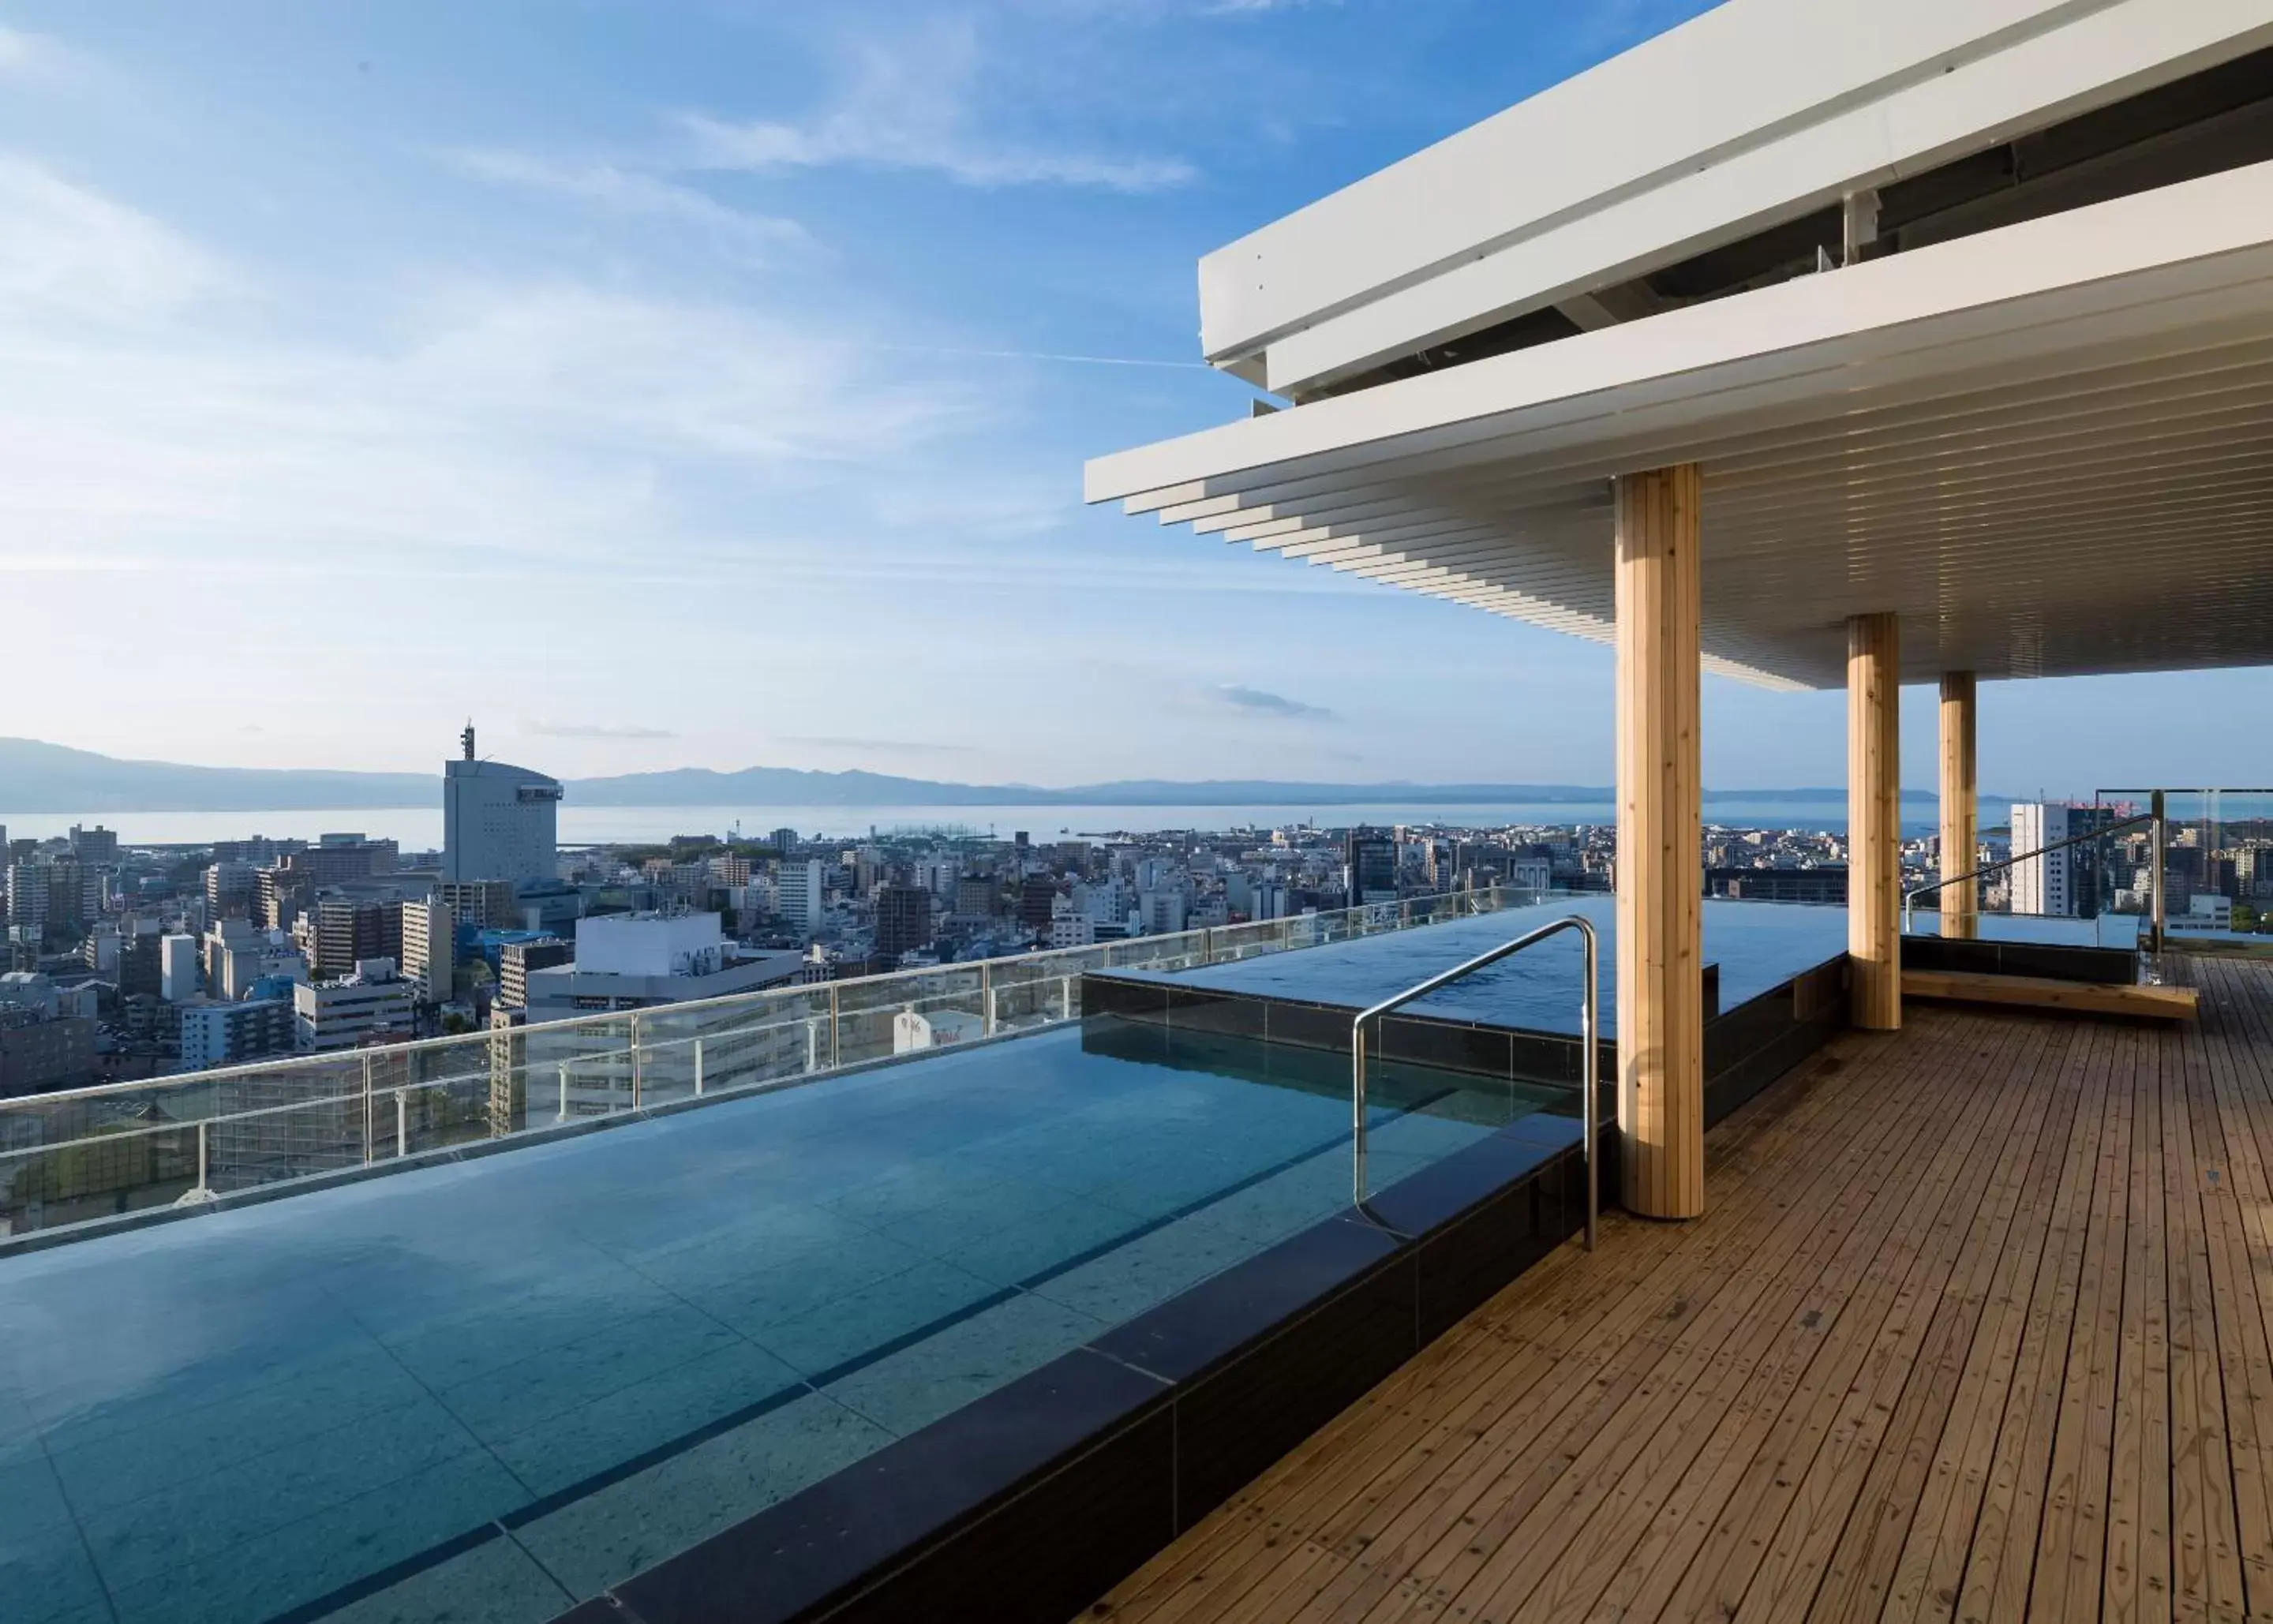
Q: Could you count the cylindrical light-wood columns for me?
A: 3